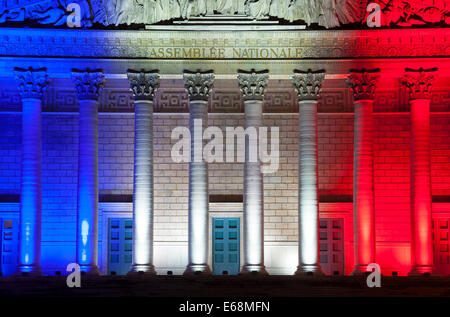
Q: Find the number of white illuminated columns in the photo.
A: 4